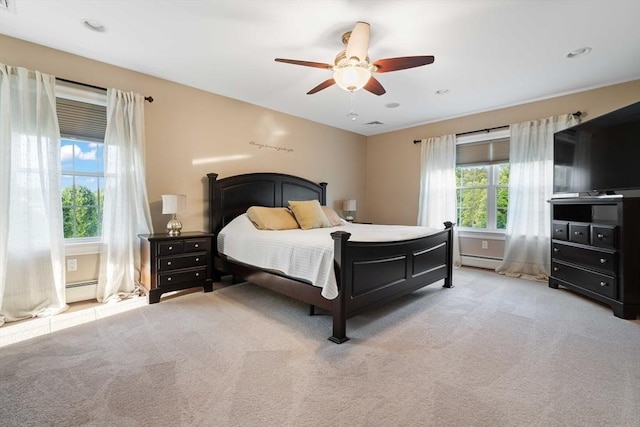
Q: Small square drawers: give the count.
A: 3